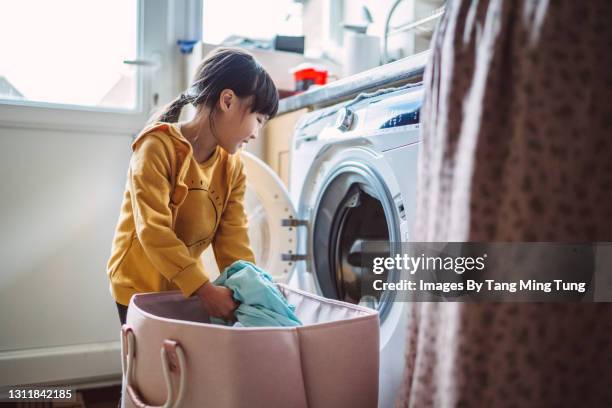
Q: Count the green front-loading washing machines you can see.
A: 0